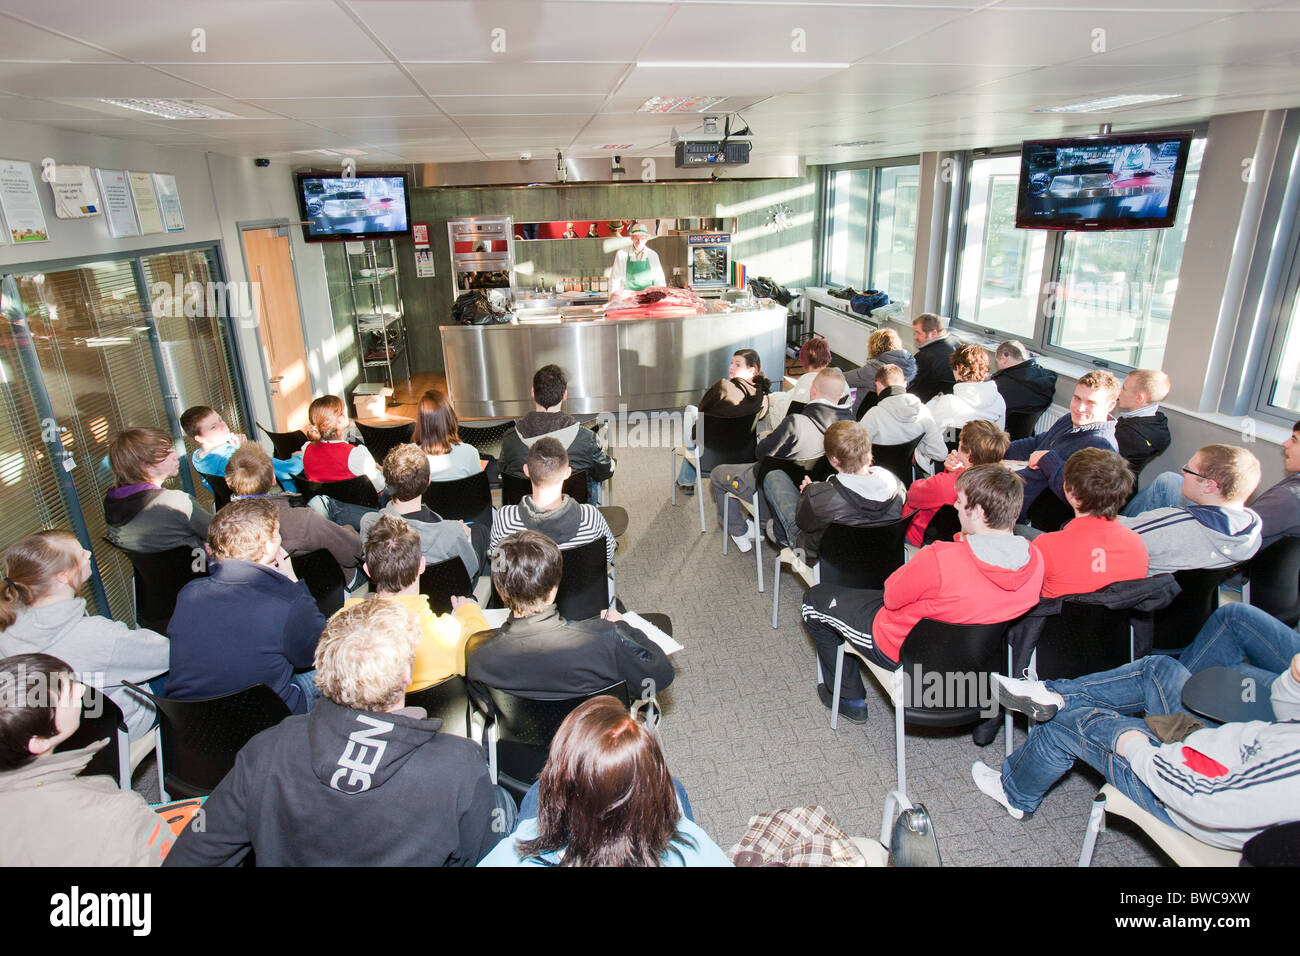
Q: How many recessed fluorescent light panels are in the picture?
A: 6